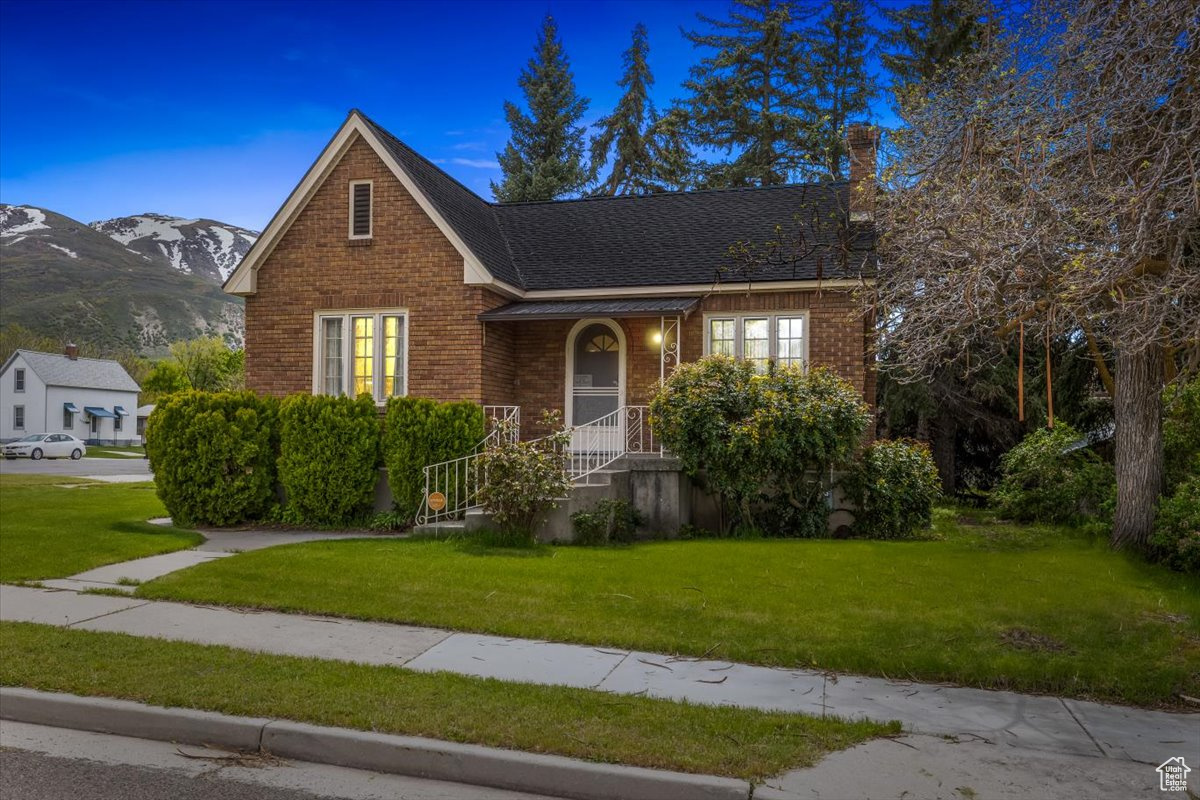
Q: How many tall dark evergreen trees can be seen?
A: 5